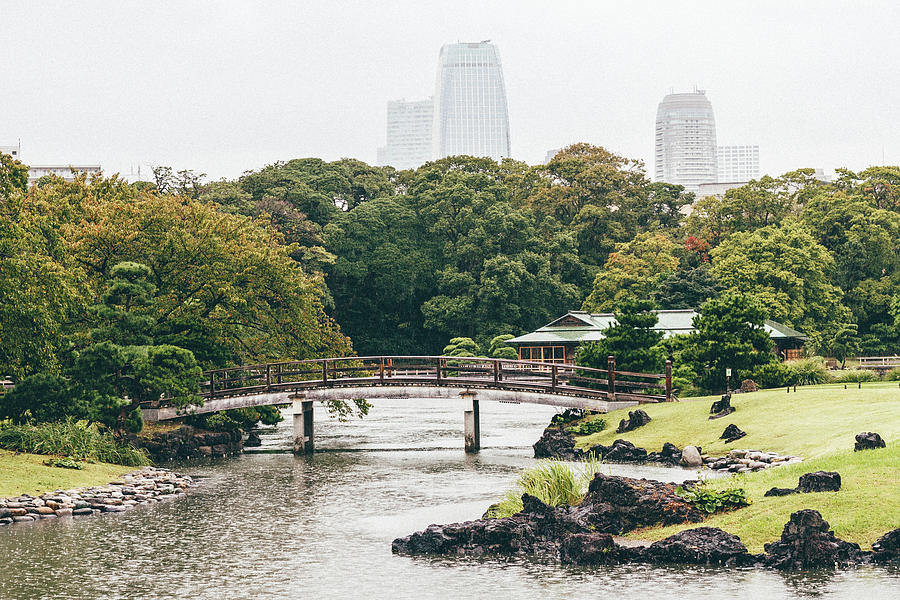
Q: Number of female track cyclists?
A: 0